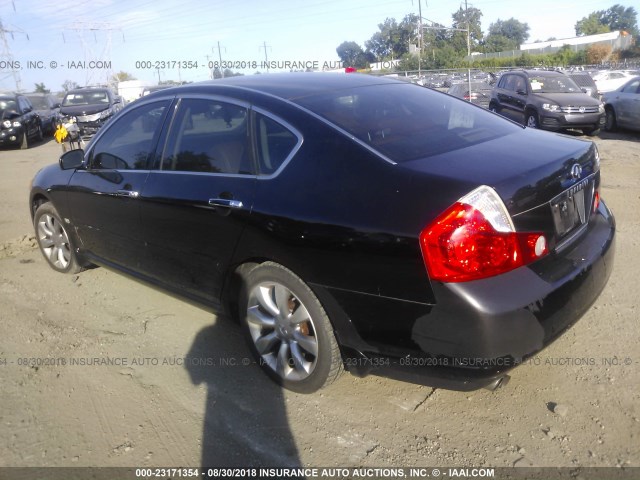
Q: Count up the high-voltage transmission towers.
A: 2